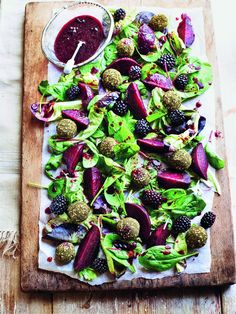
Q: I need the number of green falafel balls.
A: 12